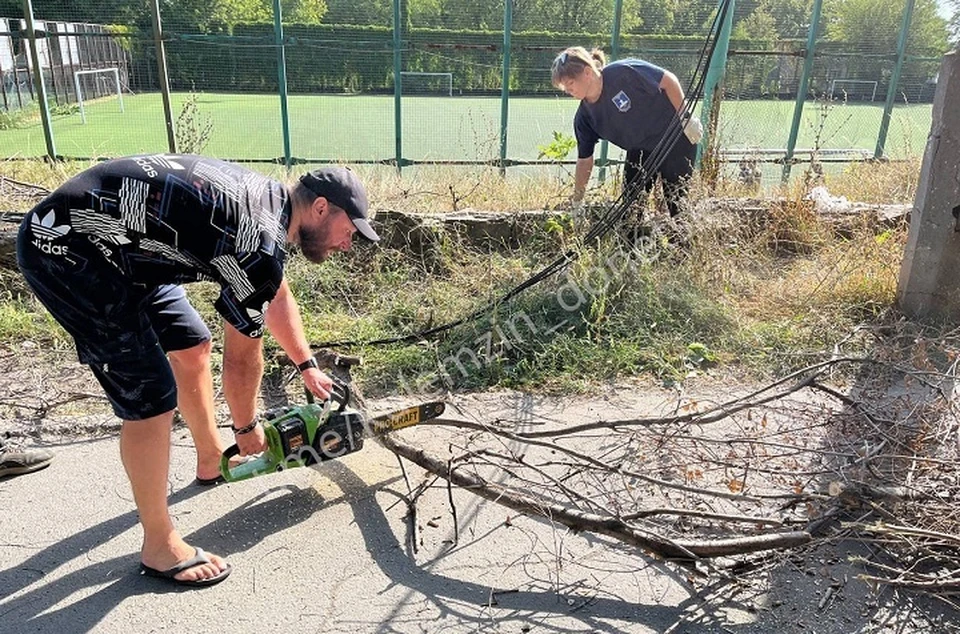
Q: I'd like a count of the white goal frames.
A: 3